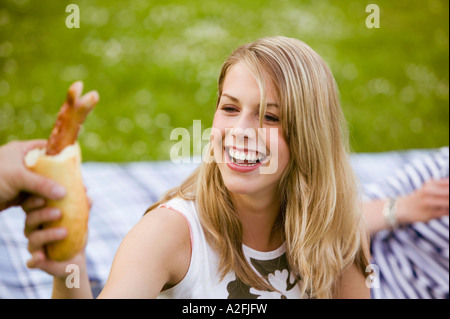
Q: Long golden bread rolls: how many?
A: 1